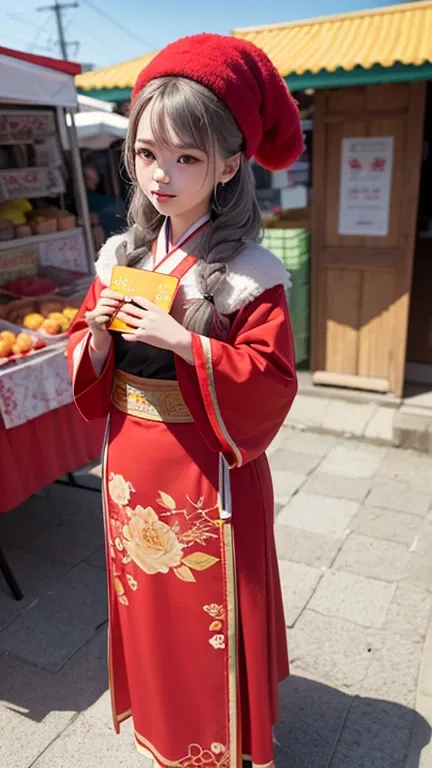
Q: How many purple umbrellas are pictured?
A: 0